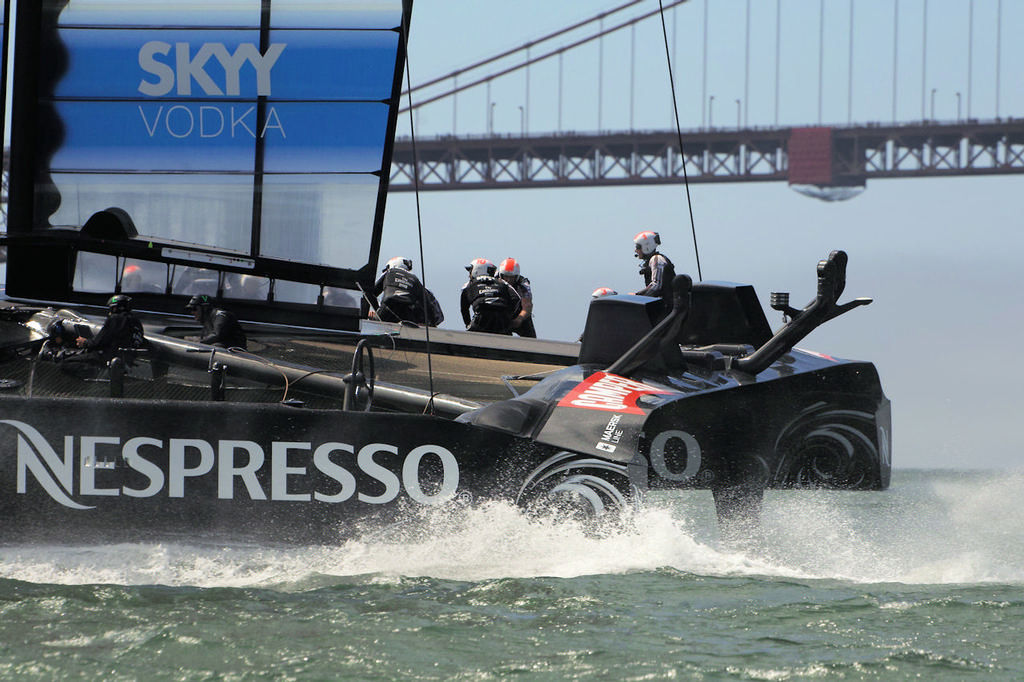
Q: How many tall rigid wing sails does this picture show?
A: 1